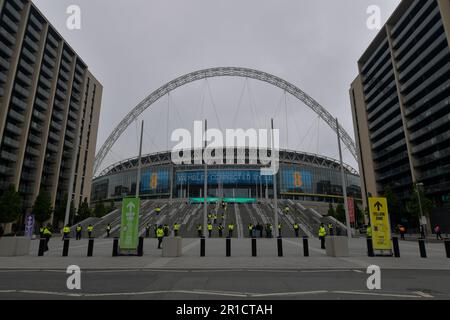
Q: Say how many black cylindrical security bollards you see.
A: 14